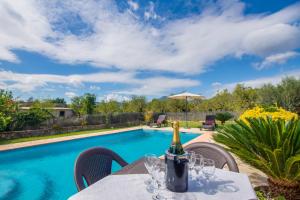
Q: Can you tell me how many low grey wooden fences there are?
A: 1